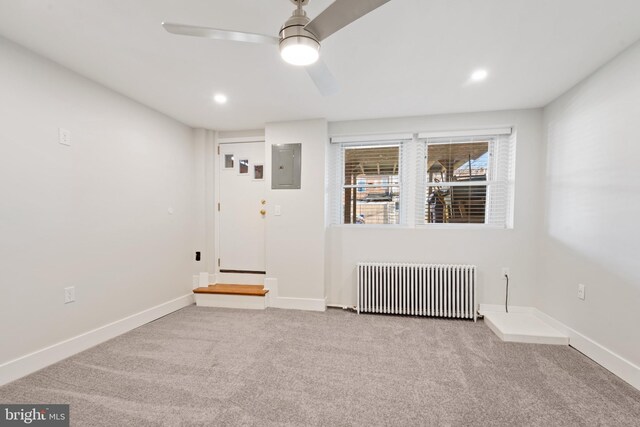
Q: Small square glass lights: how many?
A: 3